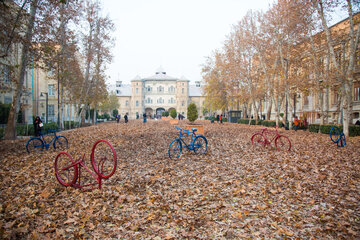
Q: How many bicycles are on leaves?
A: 5